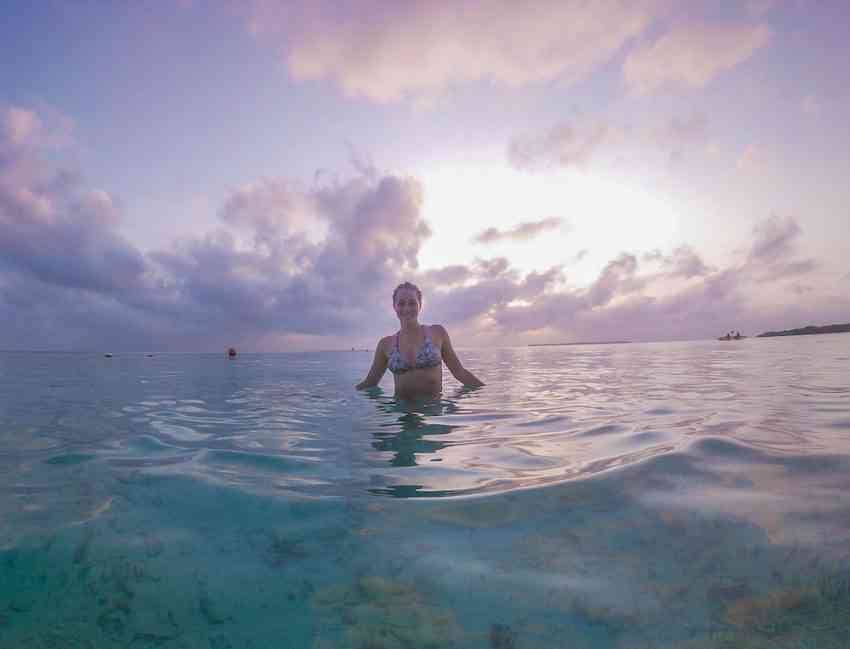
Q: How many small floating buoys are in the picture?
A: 3